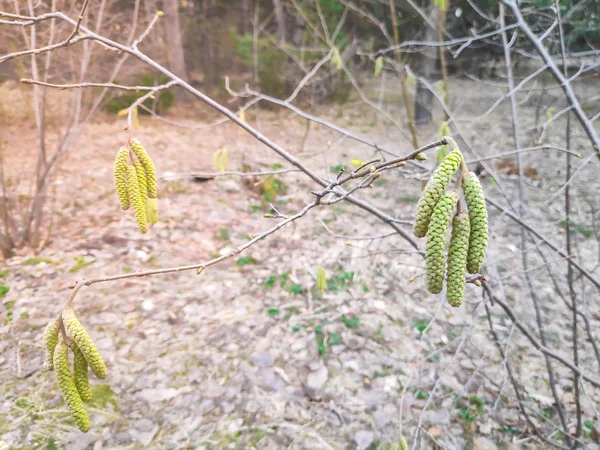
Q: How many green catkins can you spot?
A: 12